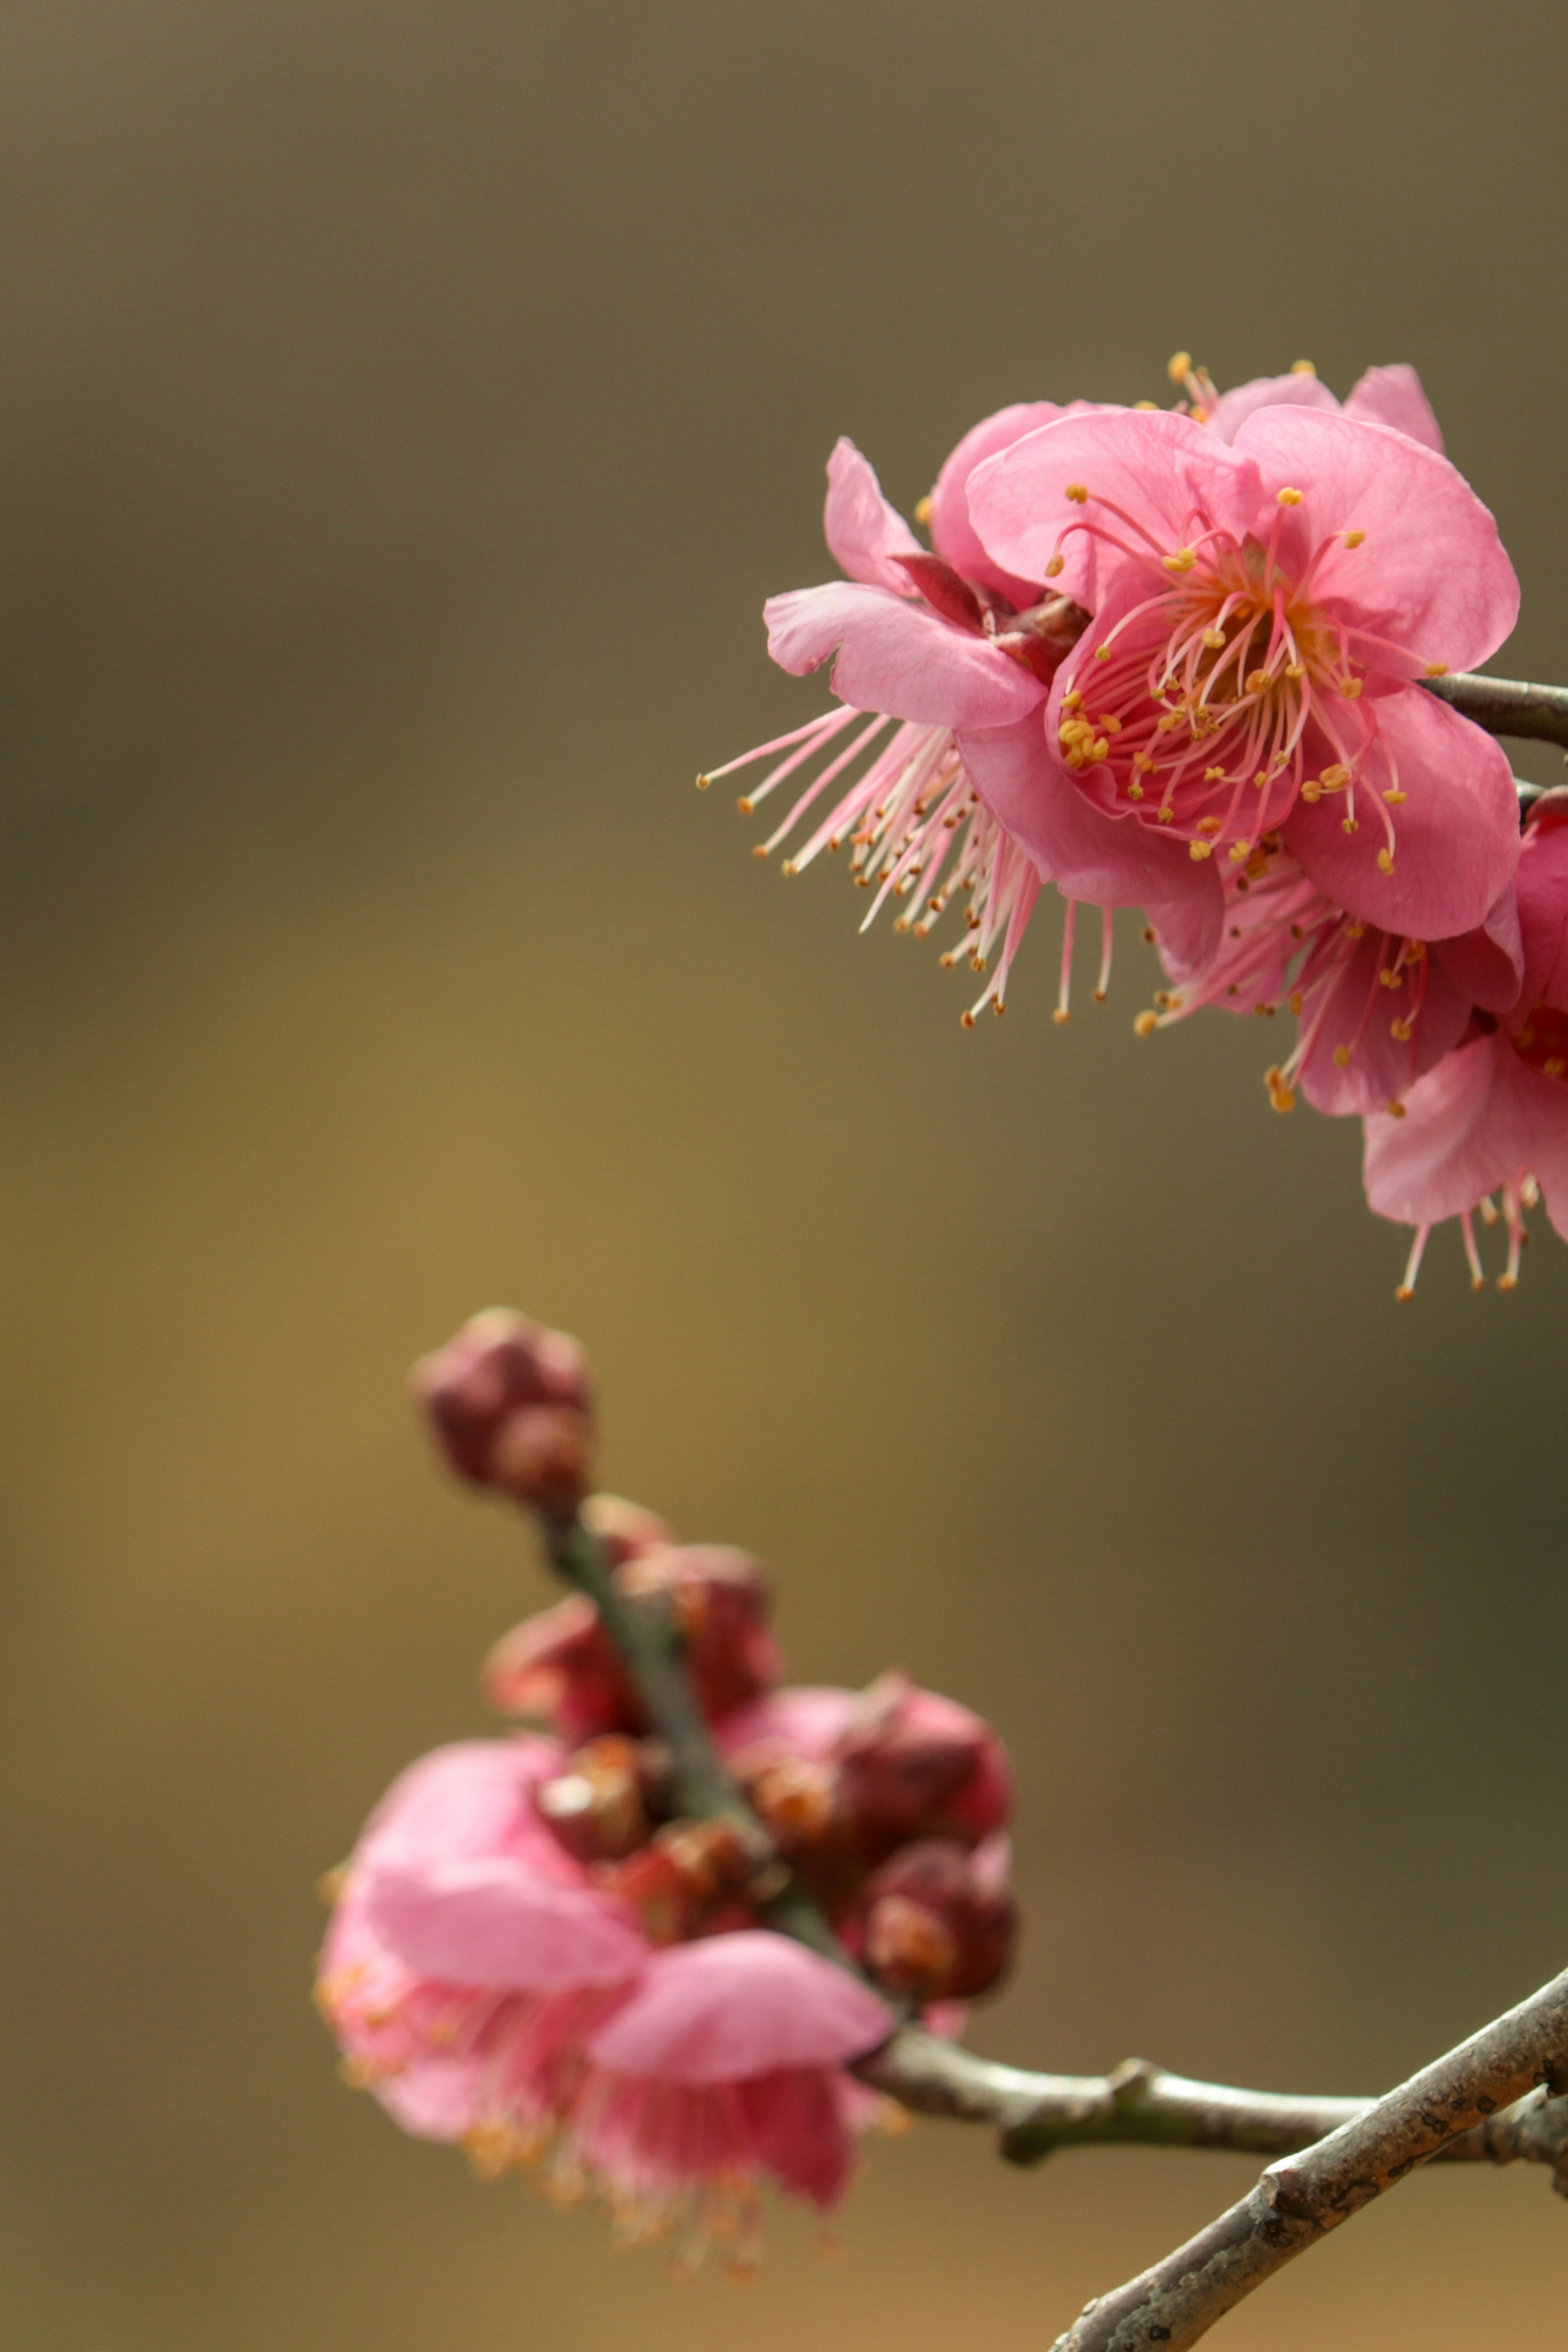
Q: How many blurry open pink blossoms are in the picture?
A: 2